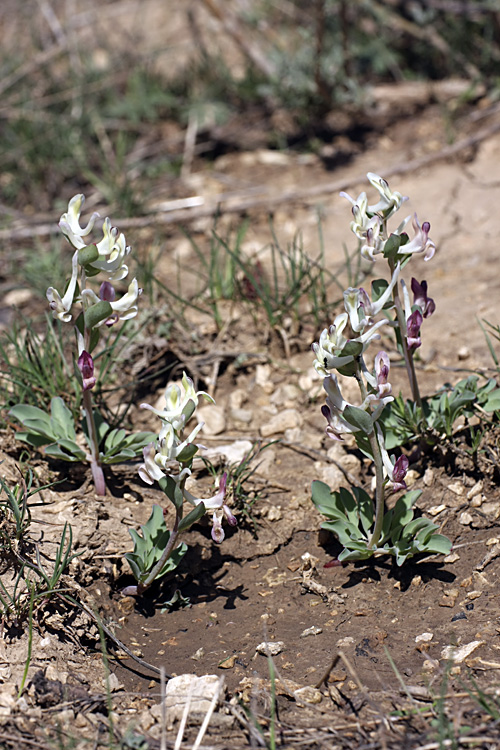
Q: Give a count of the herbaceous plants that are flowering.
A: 4